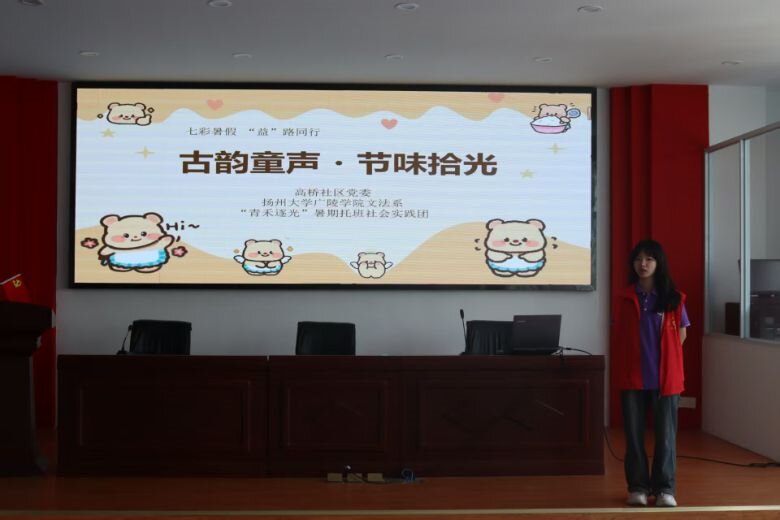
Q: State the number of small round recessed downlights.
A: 9